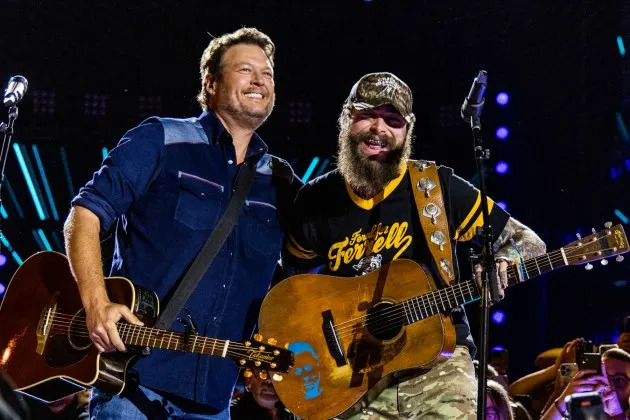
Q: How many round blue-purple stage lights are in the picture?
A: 8